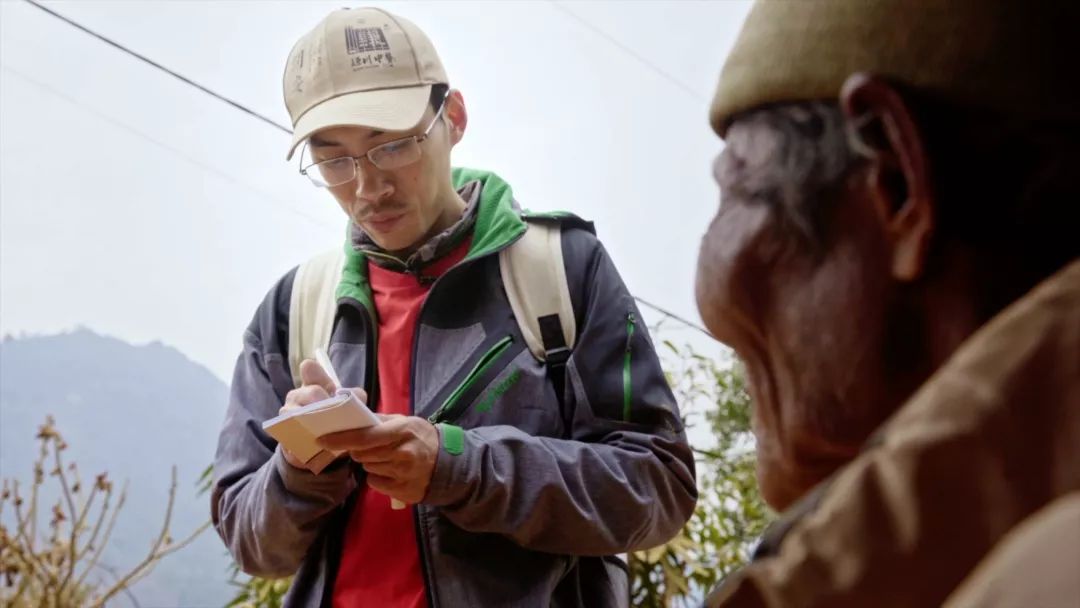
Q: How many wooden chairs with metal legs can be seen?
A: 0